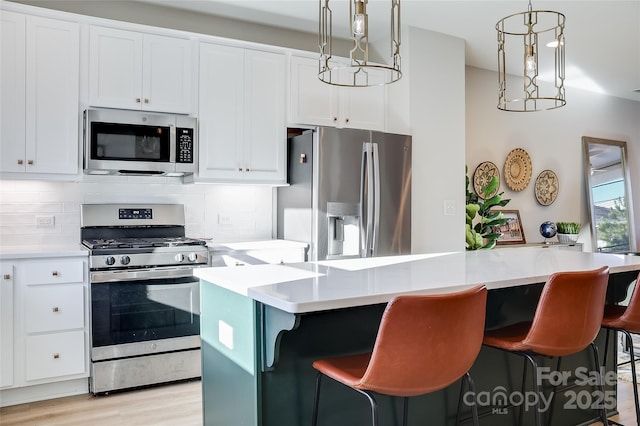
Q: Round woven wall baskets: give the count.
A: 3